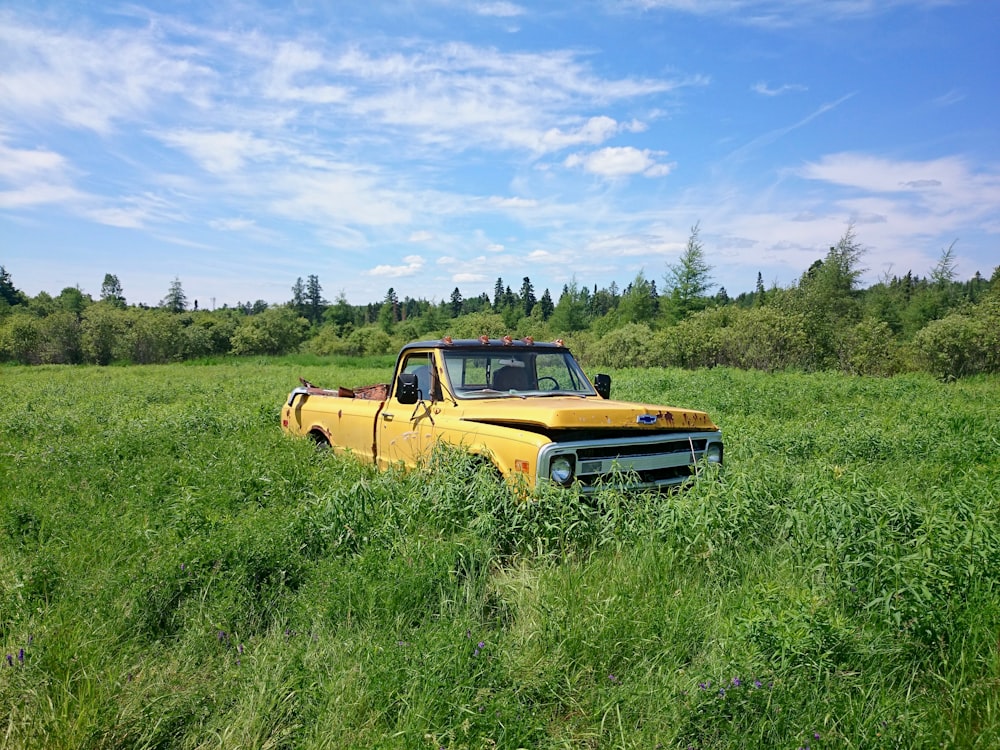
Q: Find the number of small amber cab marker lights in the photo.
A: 5